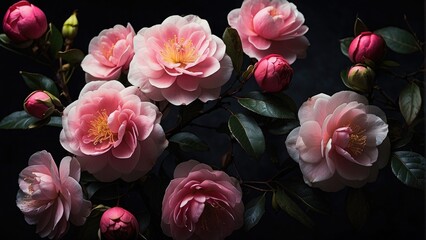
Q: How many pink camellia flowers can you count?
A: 7